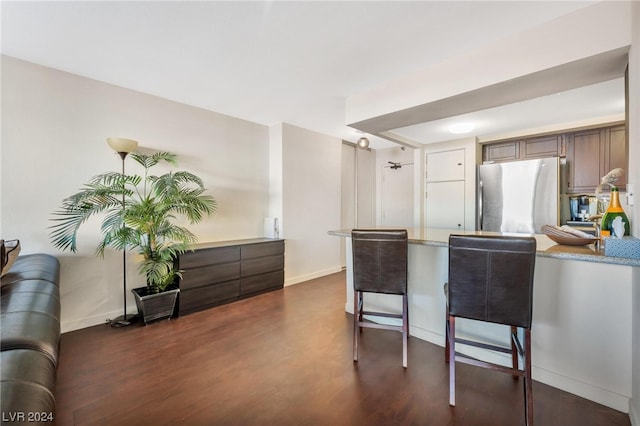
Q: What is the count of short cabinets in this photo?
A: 2